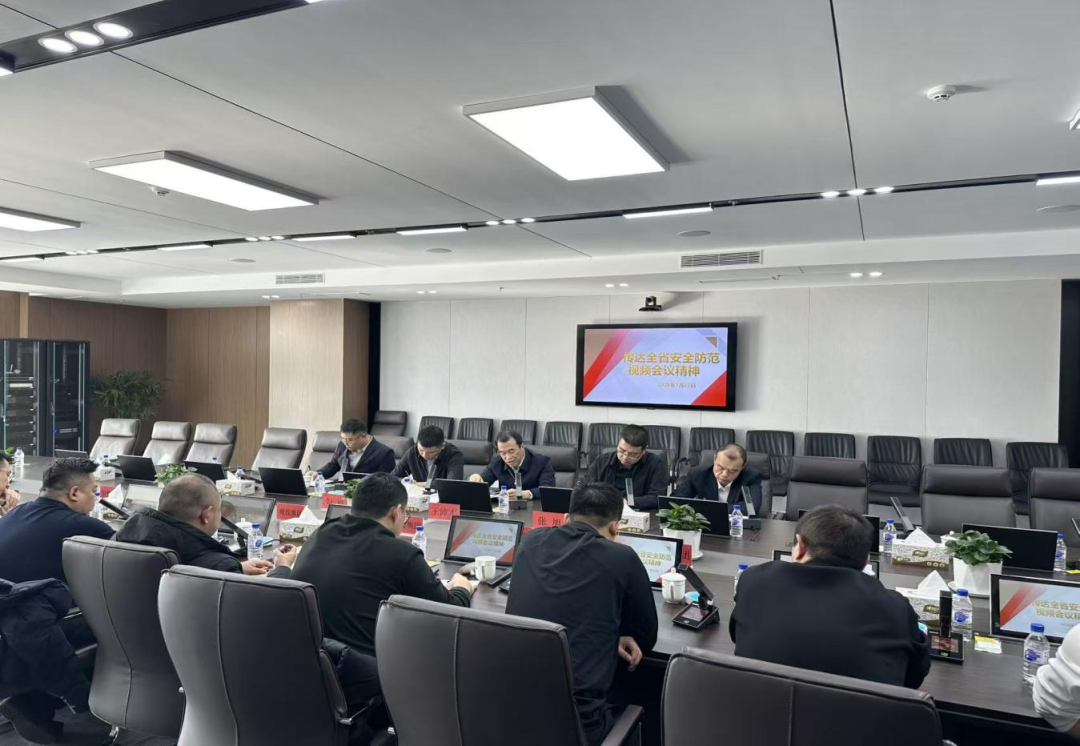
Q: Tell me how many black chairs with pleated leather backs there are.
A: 12